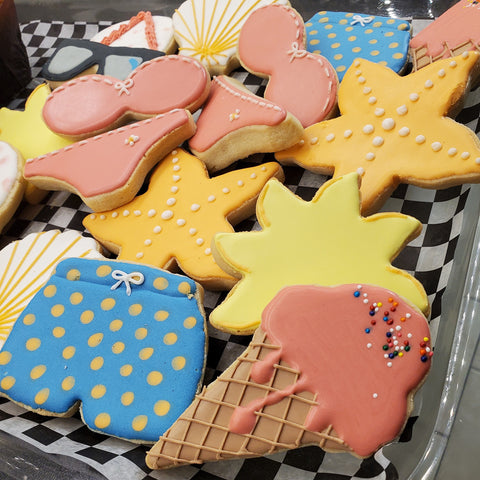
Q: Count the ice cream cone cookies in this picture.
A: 2